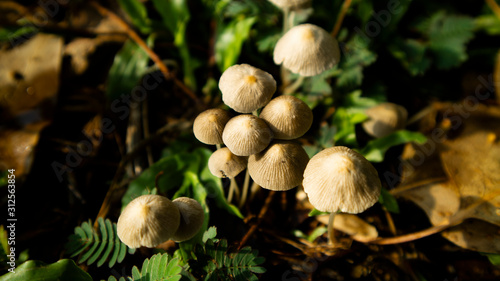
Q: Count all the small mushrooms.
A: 12